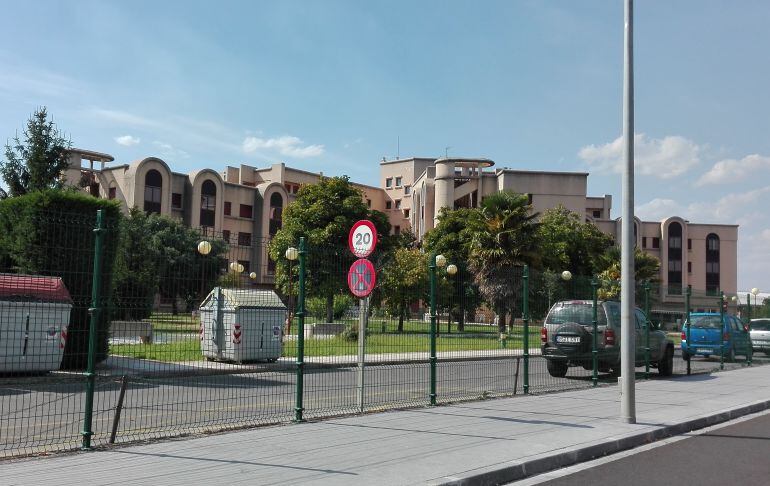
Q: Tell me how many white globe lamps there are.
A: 11